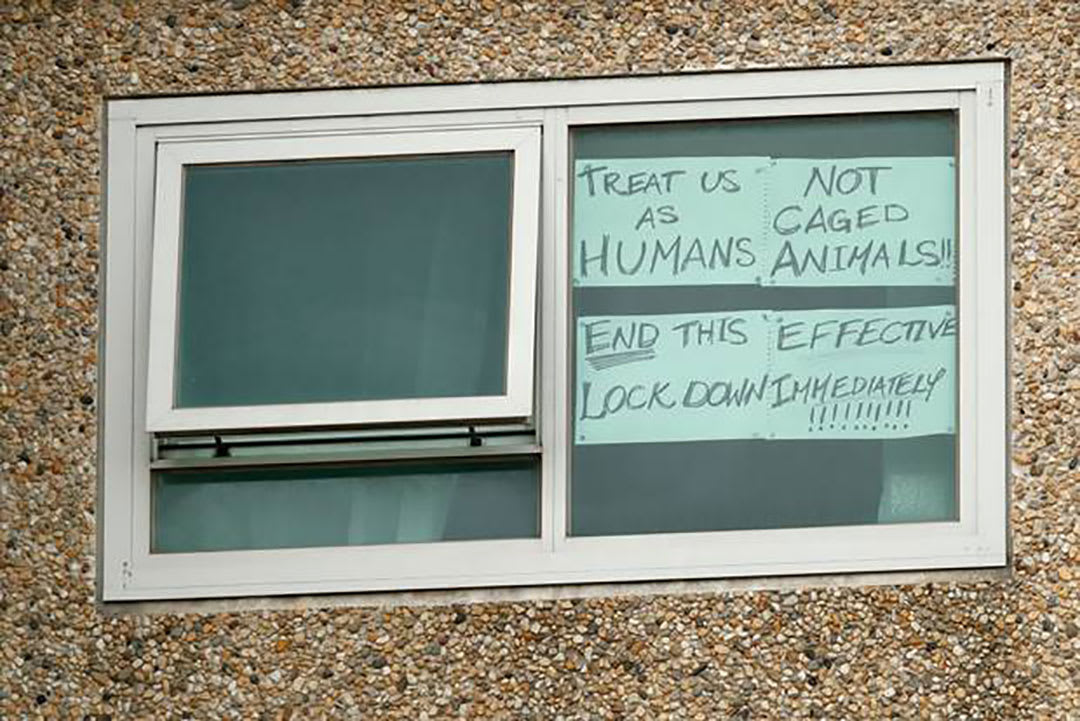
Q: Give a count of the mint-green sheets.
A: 4